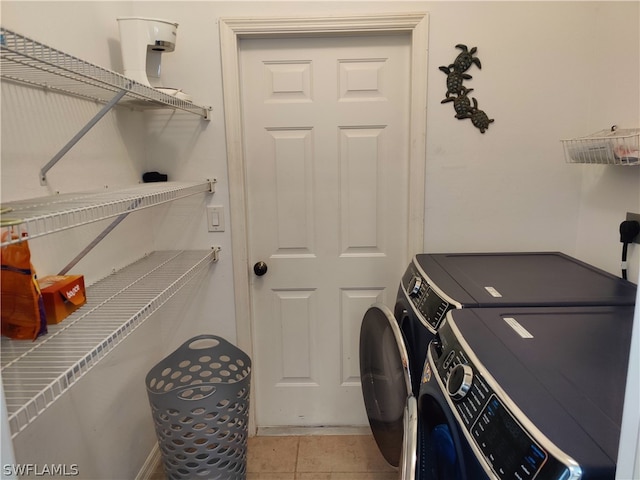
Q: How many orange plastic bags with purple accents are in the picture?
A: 1